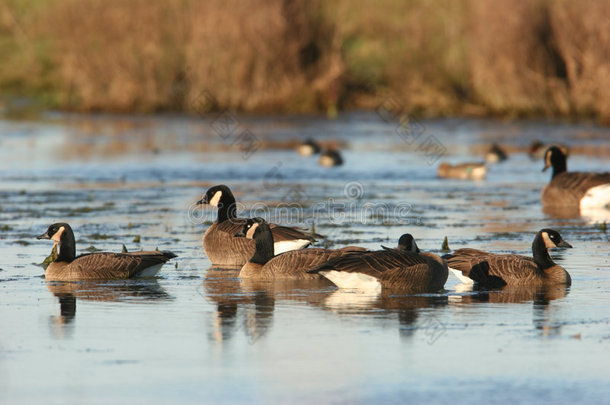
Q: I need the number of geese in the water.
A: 6